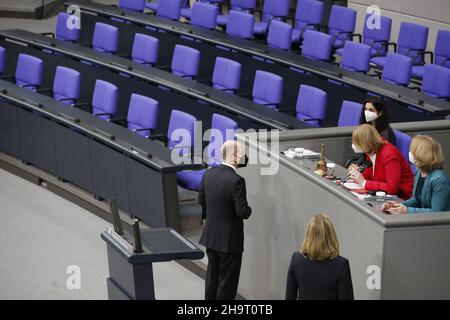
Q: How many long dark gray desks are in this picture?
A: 3